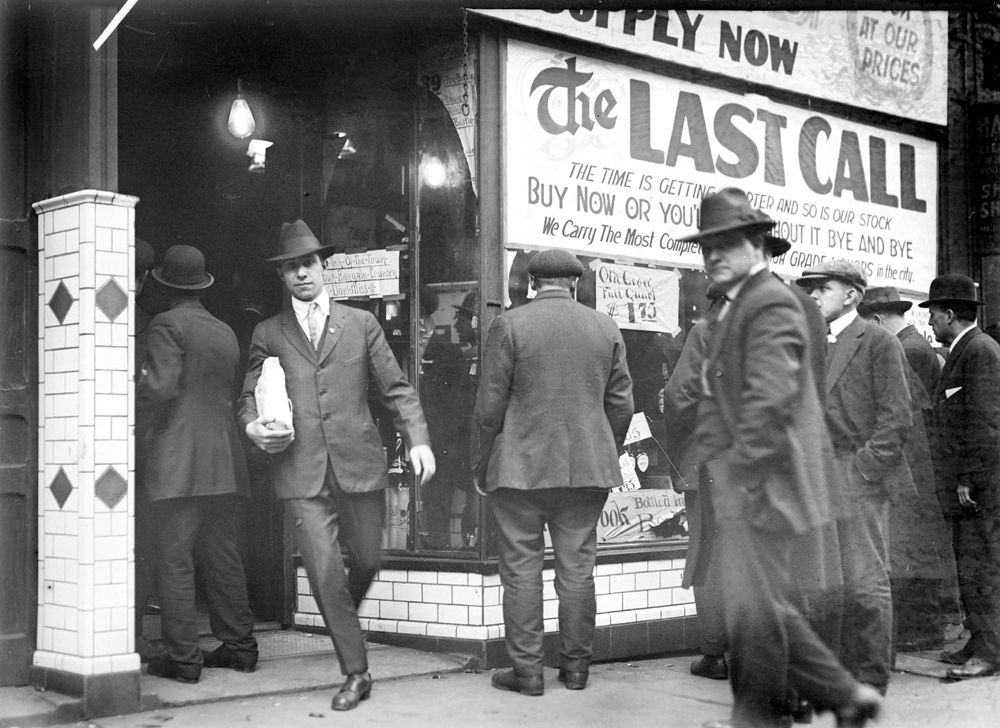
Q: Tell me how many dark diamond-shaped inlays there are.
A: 4